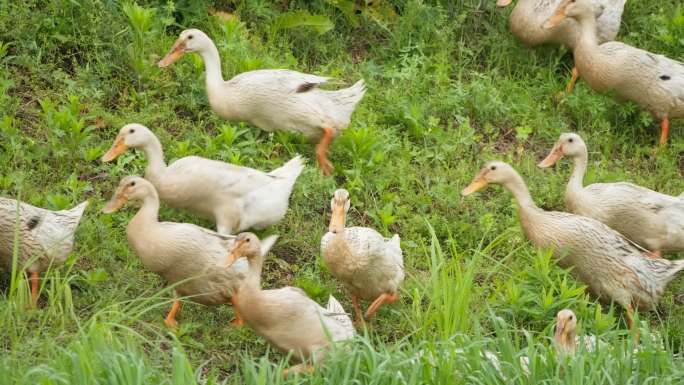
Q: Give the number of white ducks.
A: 11